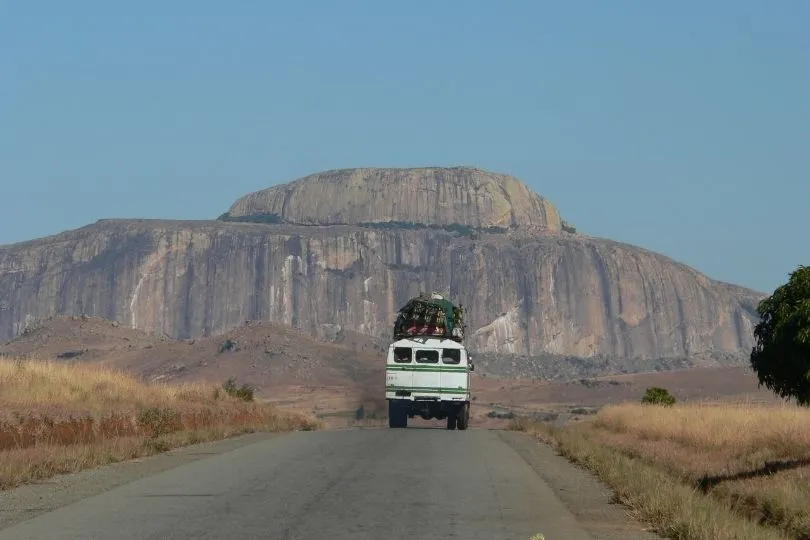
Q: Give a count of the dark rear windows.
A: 3